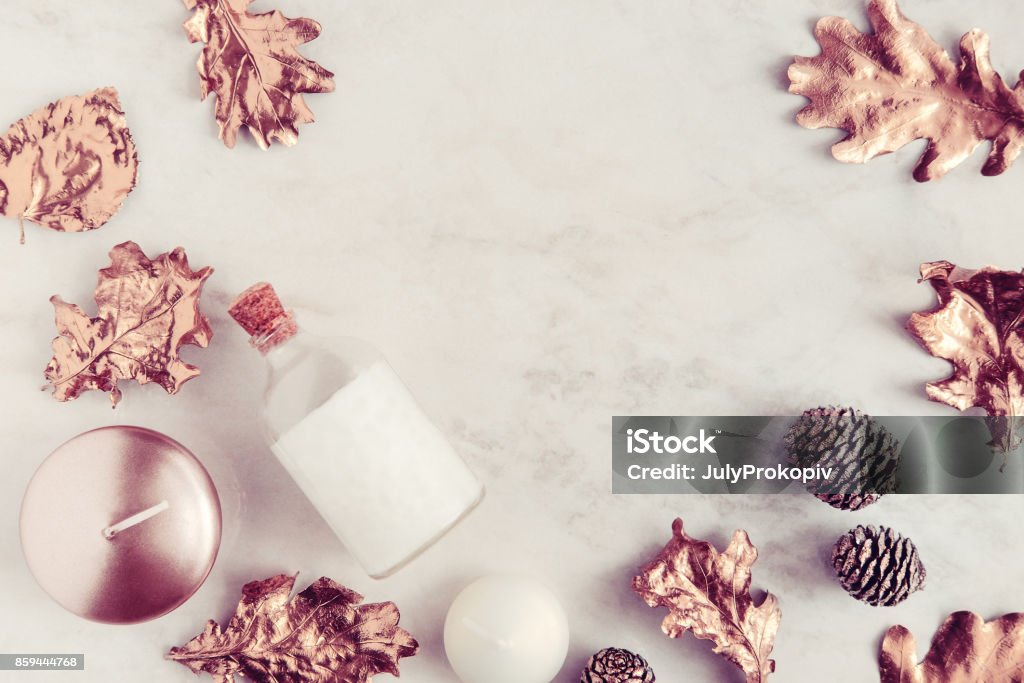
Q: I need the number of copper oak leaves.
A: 7